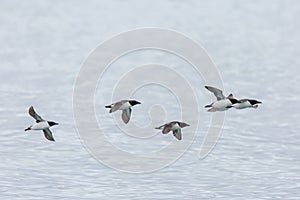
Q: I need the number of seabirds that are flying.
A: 5